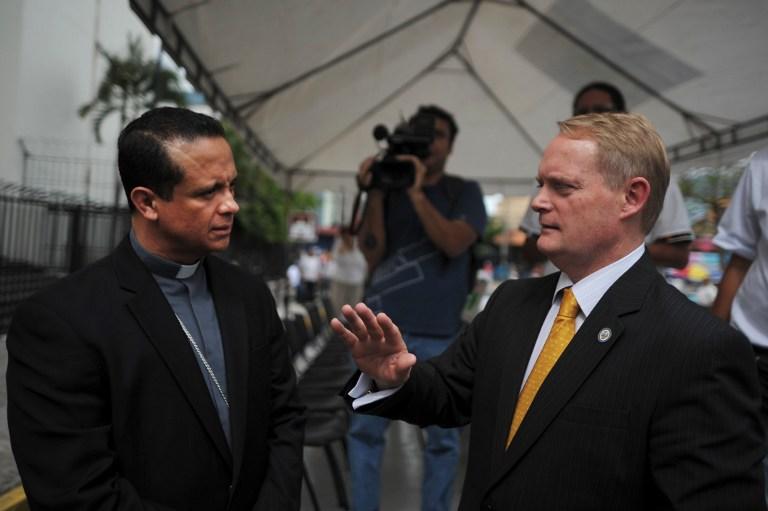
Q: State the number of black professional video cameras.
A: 1